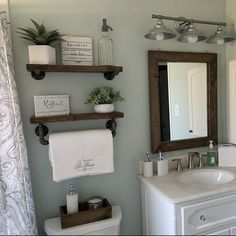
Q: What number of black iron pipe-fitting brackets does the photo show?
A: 4